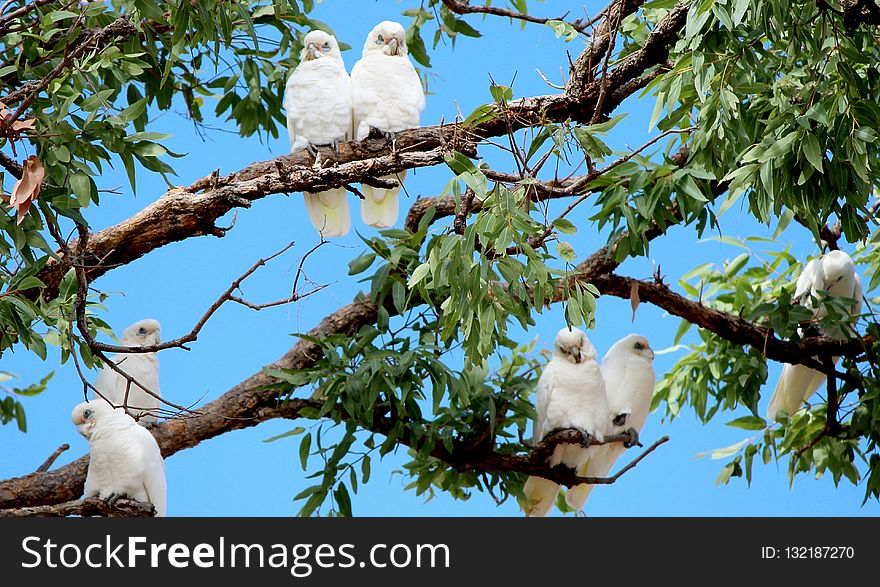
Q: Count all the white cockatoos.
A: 7